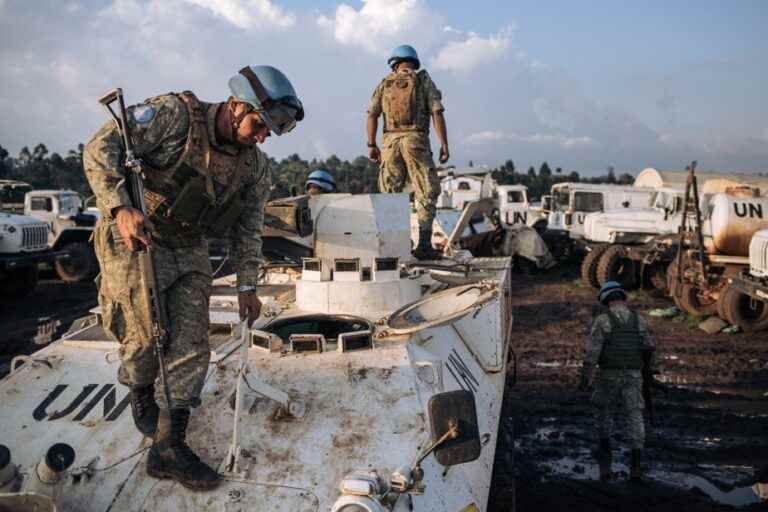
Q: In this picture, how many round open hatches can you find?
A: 1